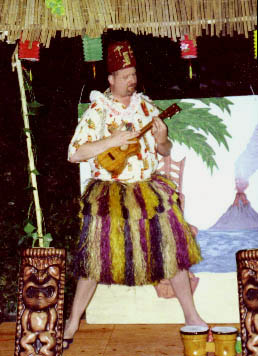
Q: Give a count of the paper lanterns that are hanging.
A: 4